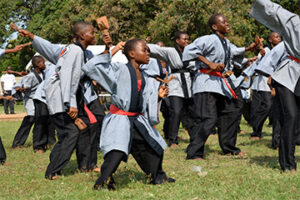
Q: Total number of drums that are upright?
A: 0